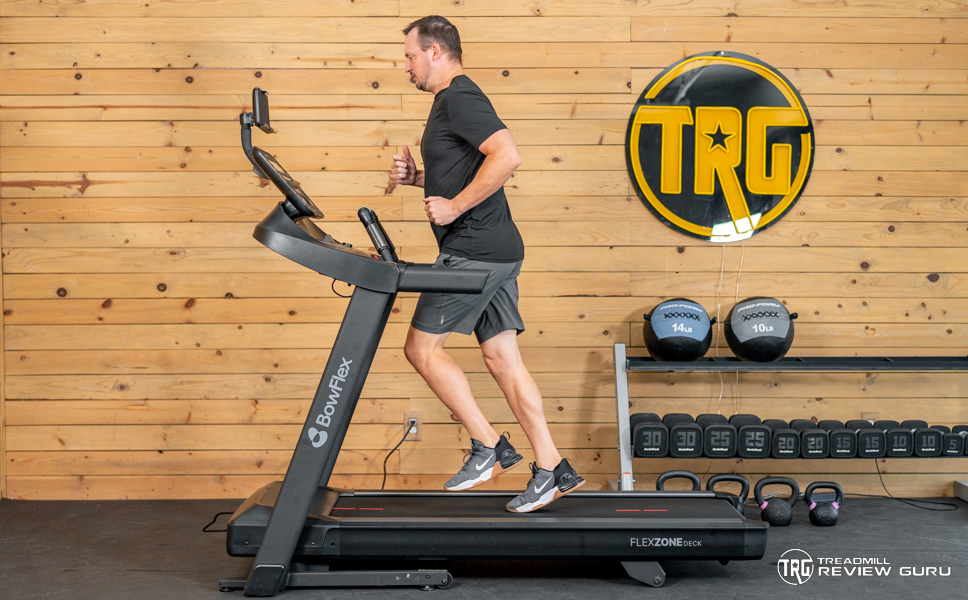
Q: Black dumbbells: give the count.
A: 12